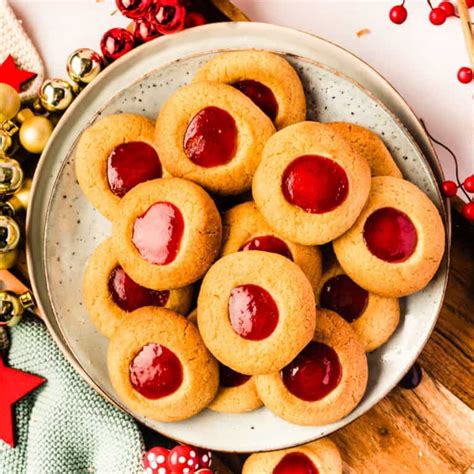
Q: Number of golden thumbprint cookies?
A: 15